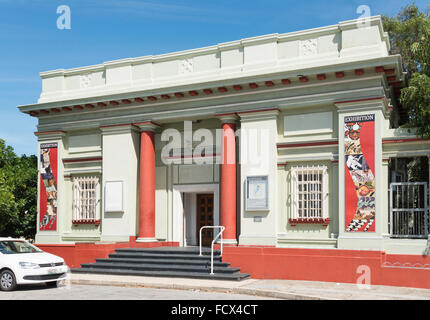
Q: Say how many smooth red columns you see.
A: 2